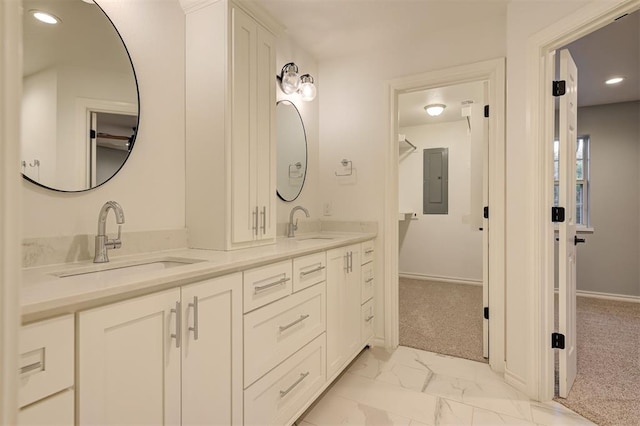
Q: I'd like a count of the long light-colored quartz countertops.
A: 1